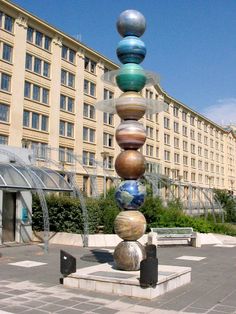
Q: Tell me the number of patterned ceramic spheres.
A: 9